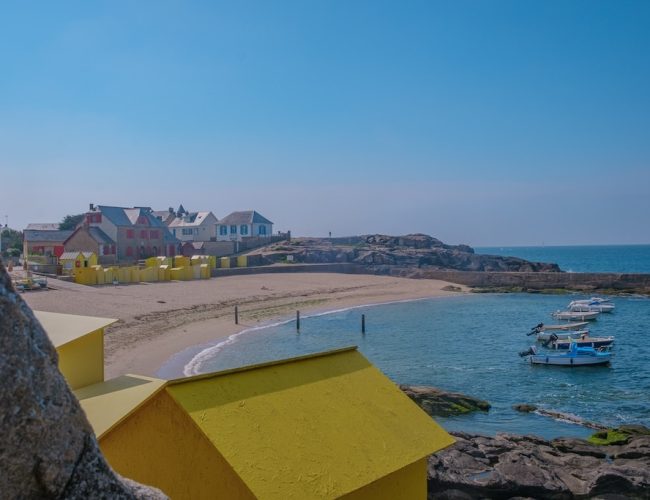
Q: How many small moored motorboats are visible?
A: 7